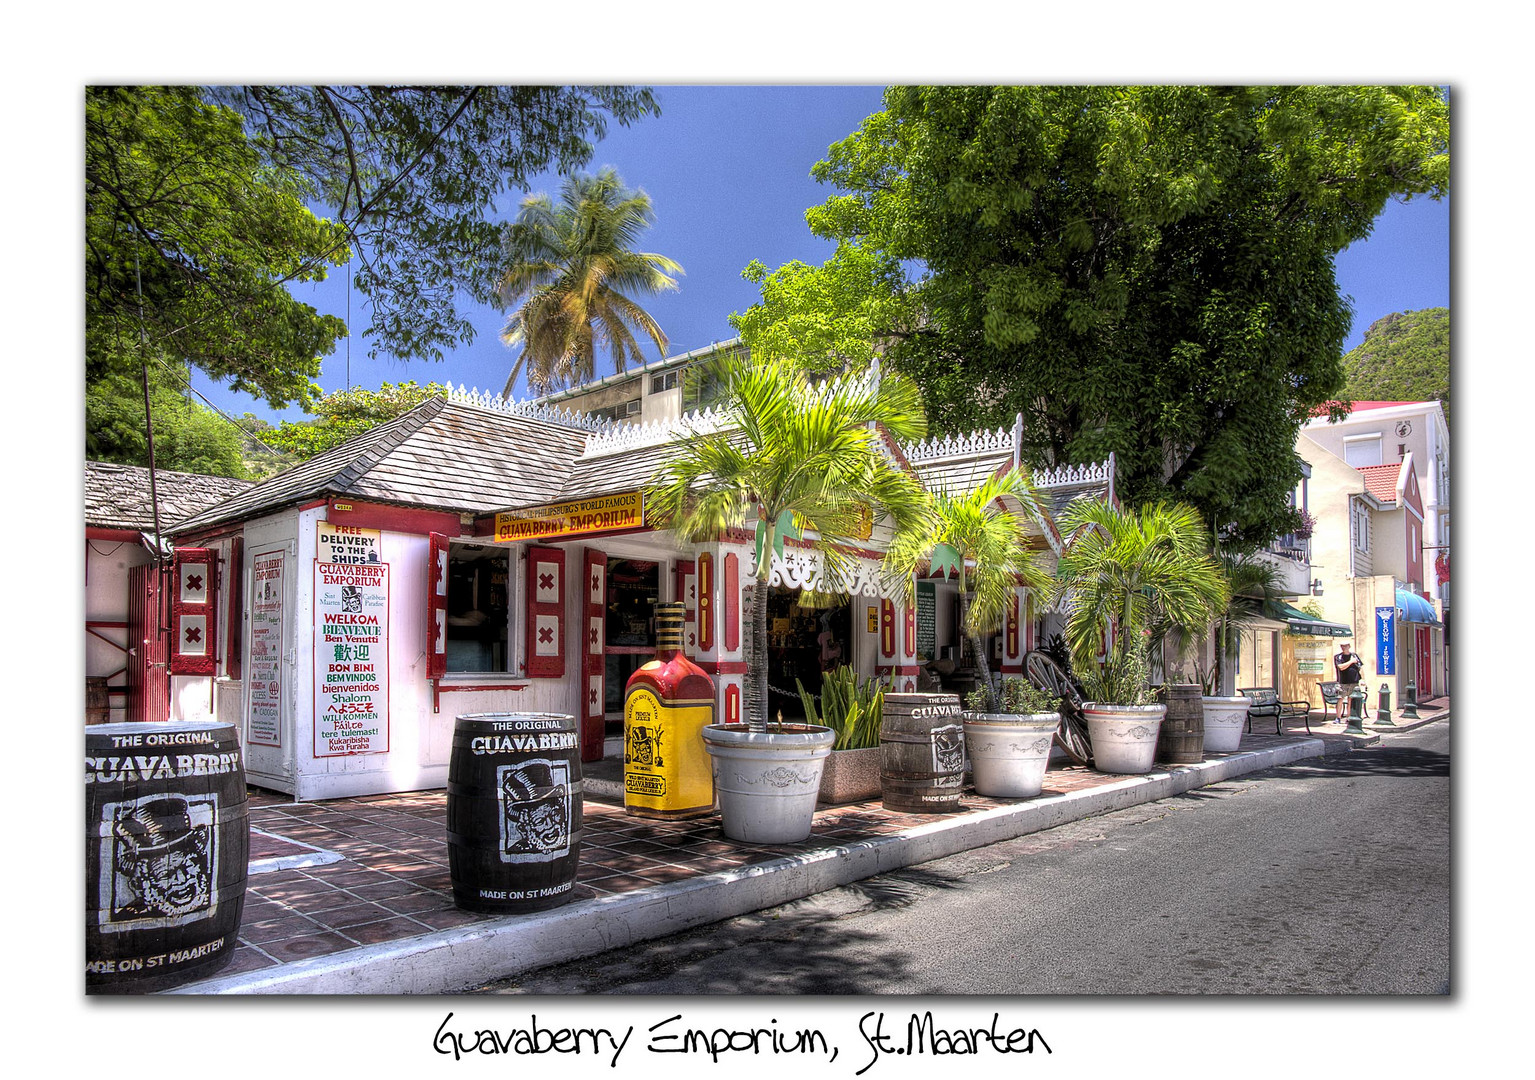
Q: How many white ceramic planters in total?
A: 4